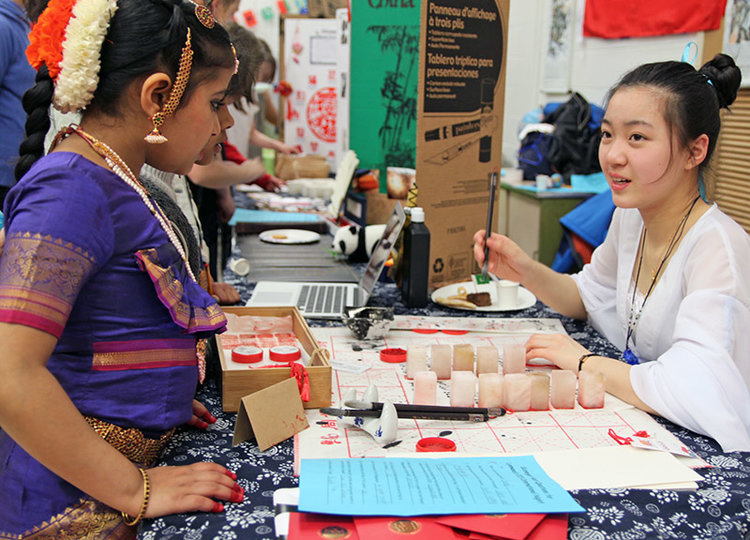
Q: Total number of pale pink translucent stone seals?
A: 12